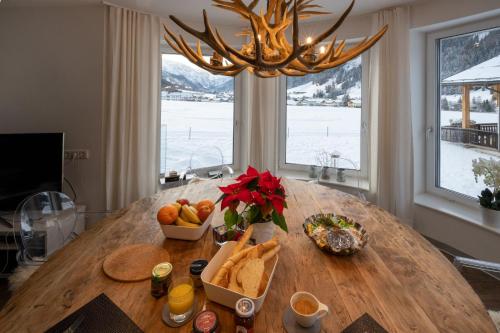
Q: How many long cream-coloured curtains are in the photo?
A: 3